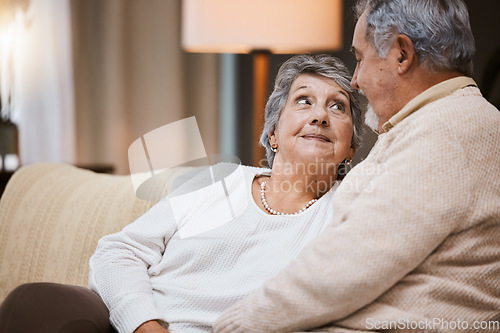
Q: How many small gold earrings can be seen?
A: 2